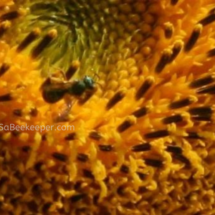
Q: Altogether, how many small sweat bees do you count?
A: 1